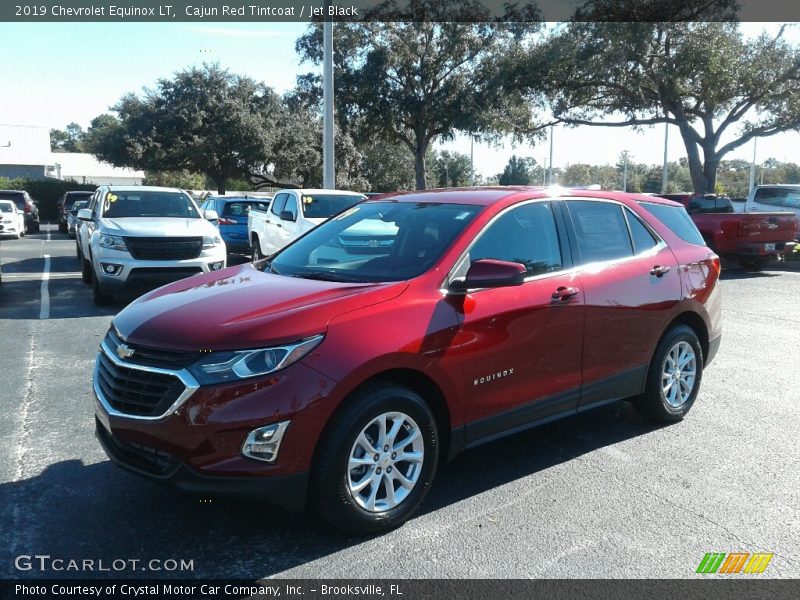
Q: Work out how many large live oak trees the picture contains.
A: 3